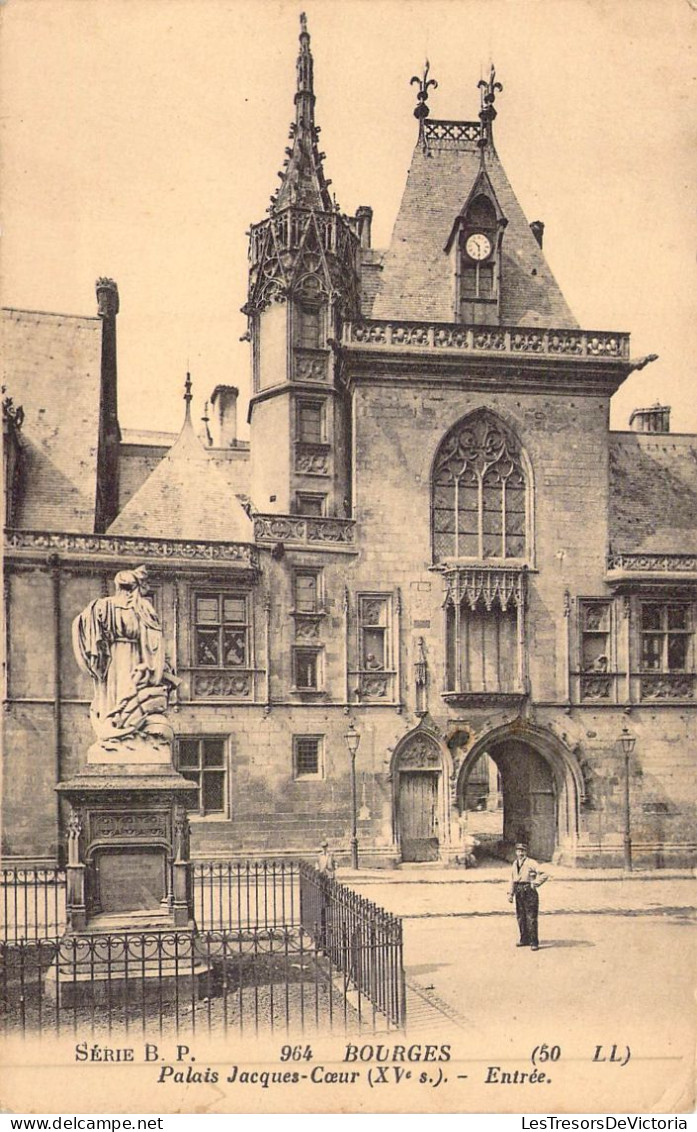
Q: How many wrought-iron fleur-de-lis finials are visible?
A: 2